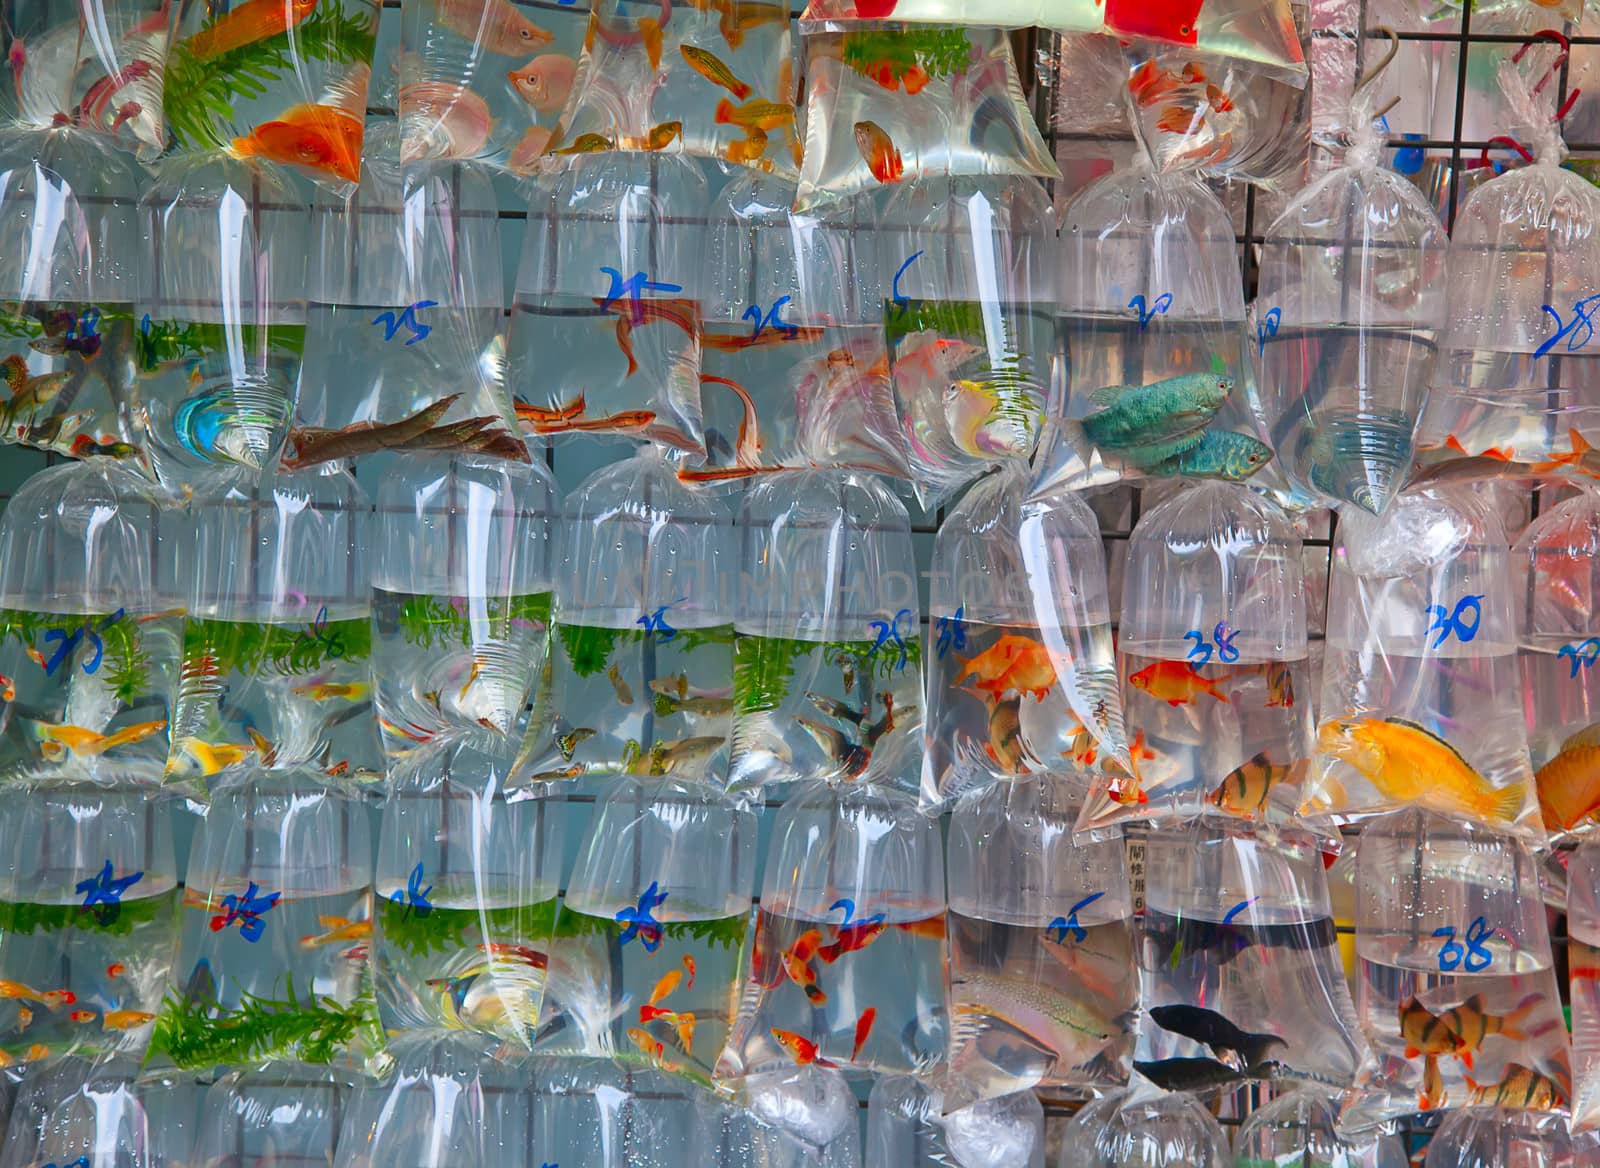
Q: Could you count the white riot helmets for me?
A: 0